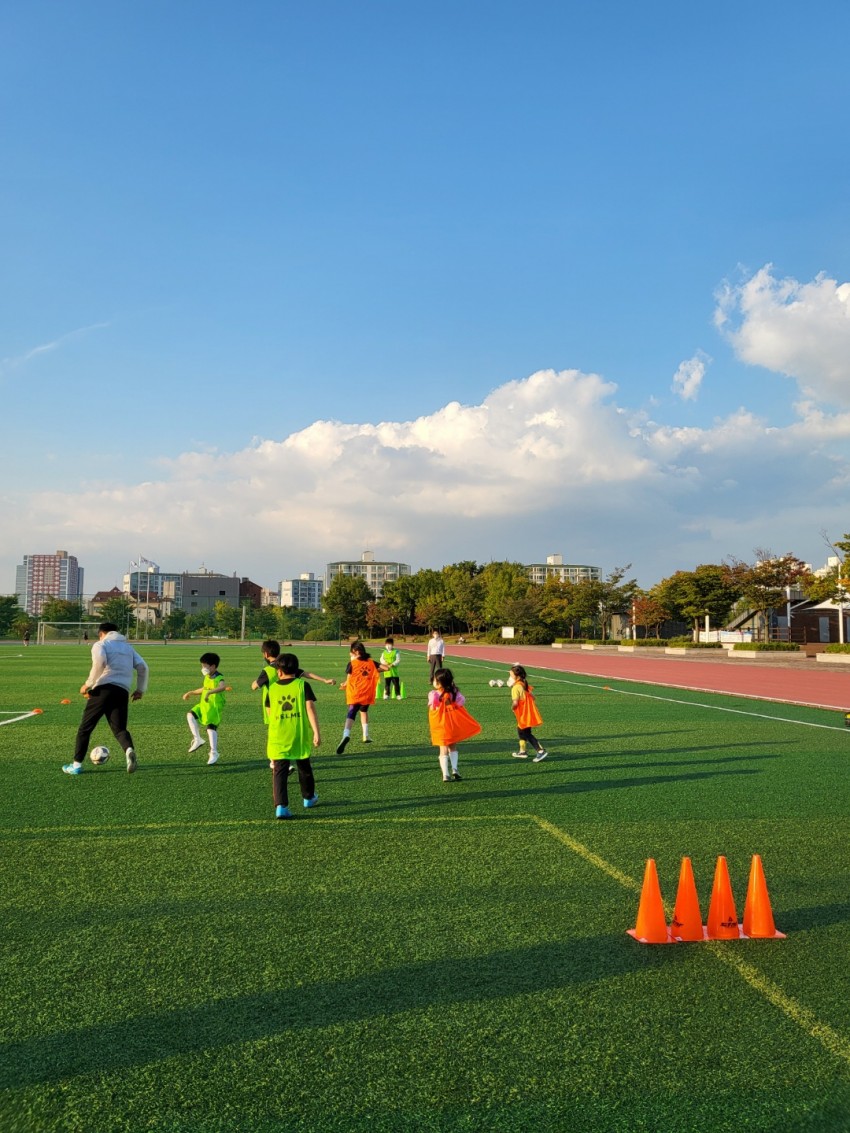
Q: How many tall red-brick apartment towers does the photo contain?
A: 1